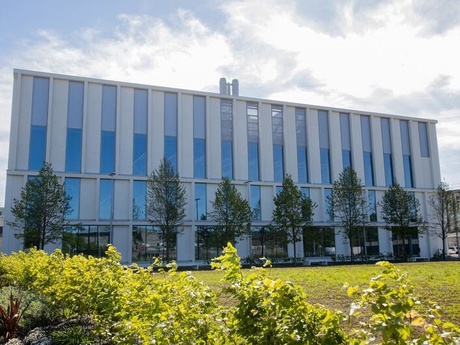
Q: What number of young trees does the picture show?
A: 7